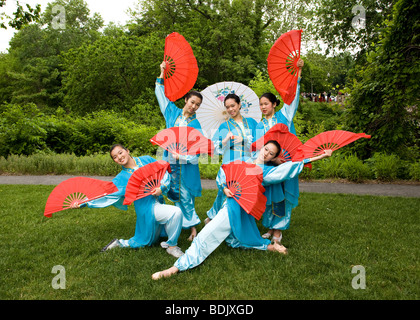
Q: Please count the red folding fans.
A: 8